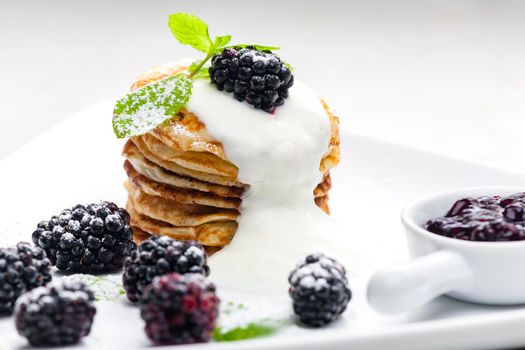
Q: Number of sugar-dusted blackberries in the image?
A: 7